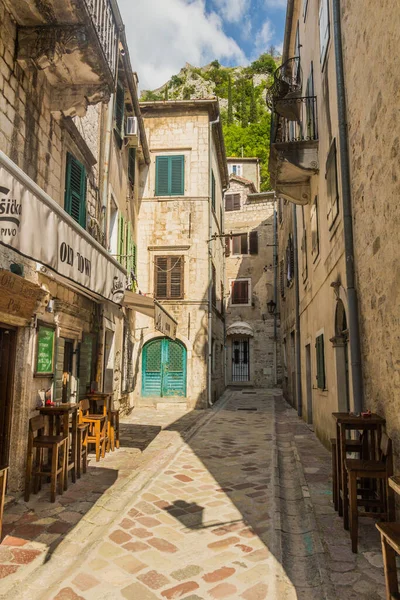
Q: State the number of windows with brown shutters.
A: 4